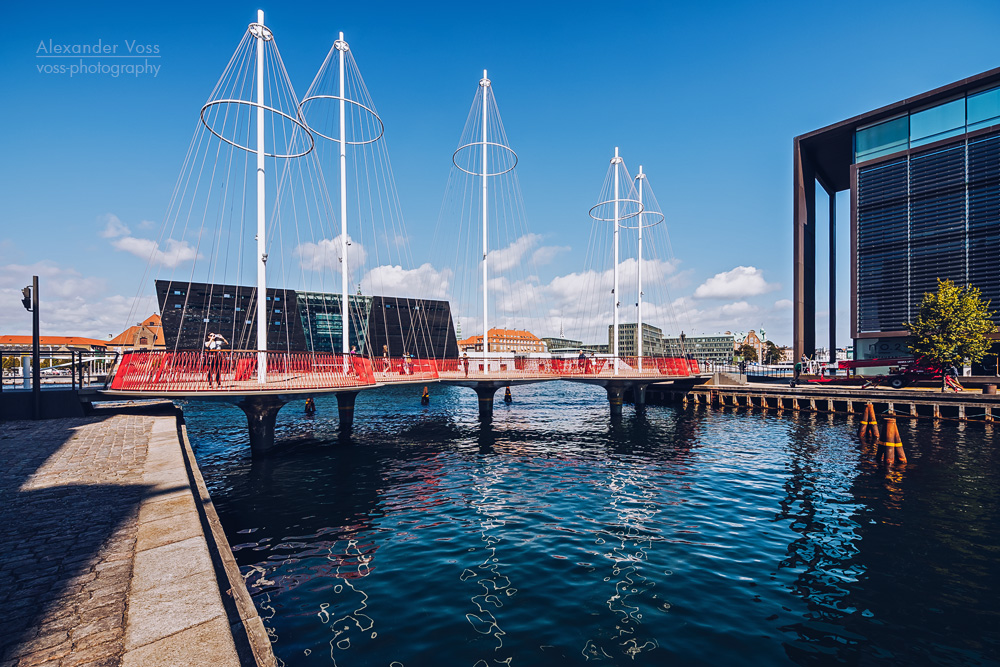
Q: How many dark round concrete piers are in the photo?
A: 5